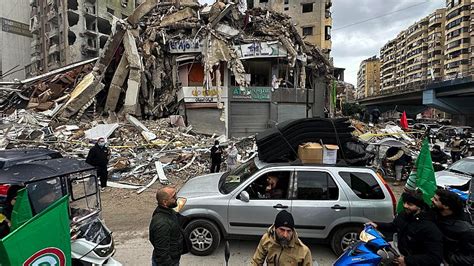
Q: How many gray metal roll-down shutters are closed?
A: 3